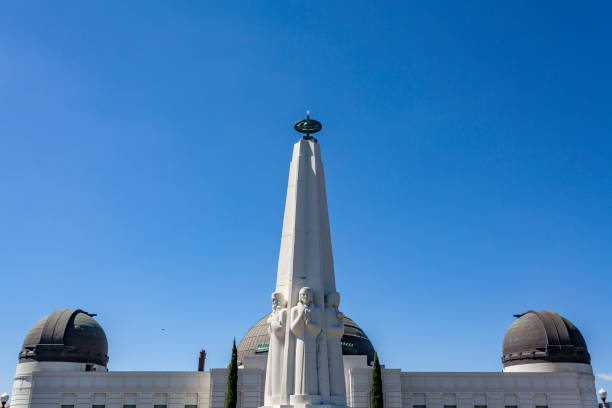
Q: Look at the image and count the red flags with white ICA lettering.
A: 0